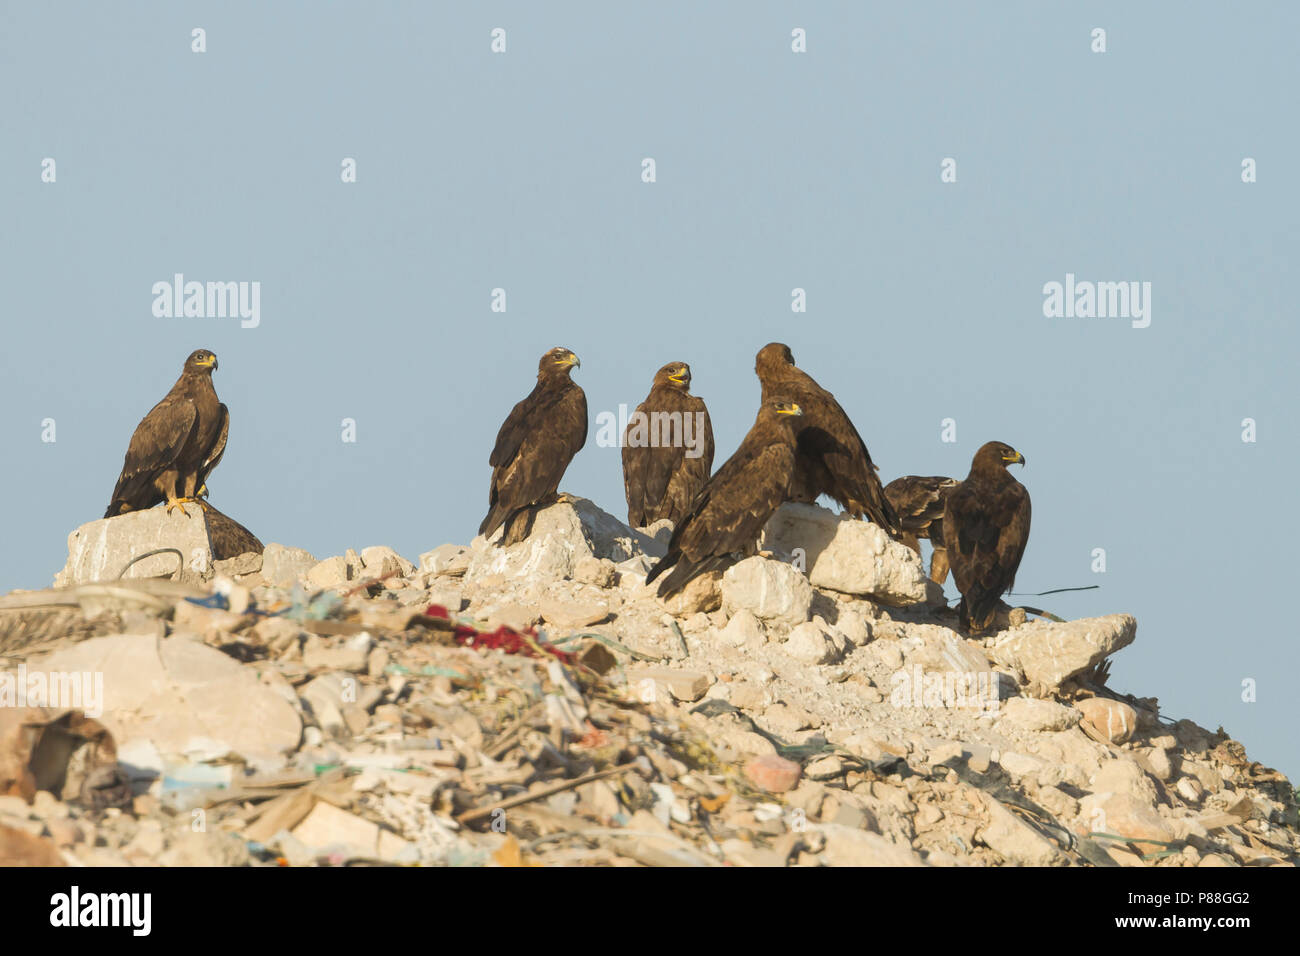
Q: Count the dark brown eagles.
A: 8